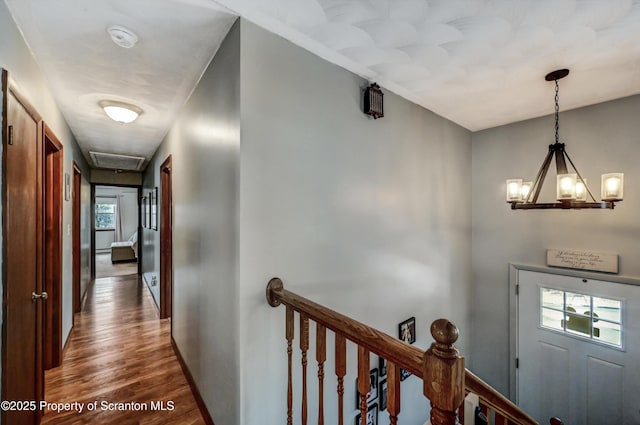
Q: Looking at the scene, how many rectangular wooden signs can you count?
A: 1